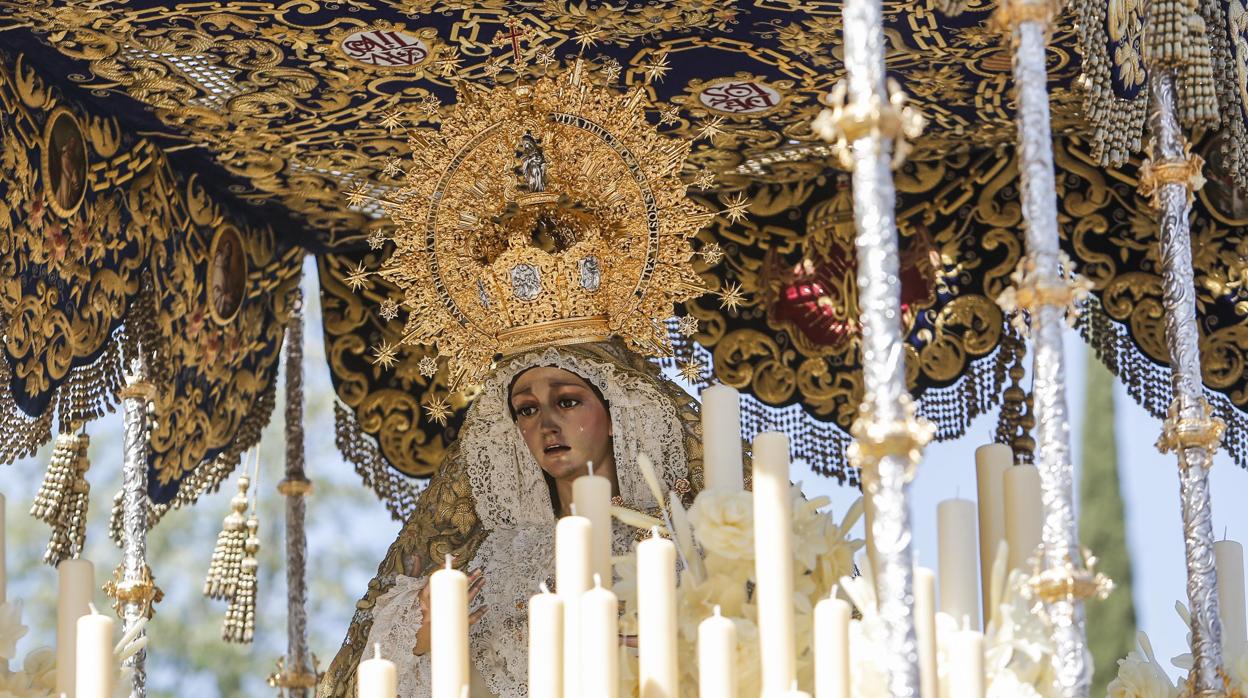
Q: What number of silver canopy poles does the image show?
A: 5